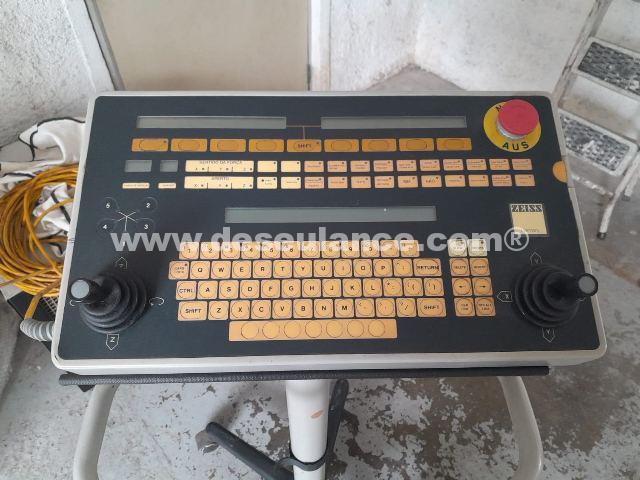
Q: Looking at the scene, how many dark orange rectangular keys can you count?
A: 9